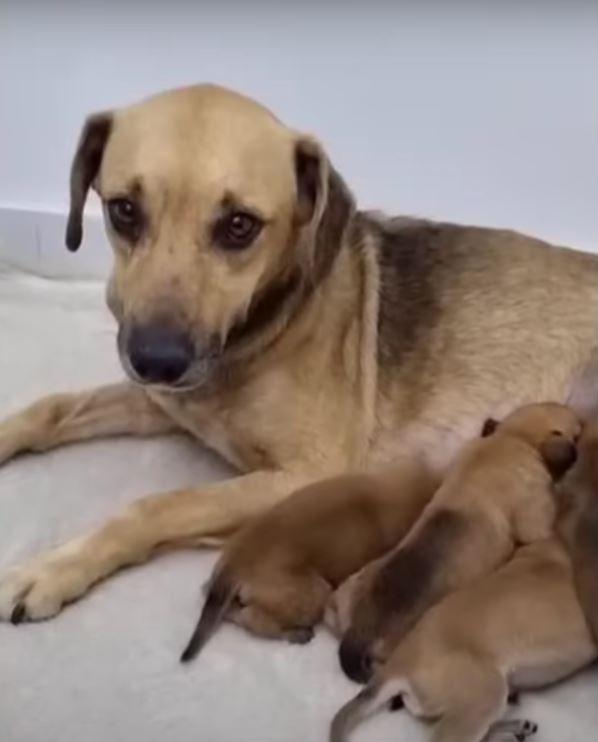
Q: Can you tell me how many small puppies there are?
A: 4